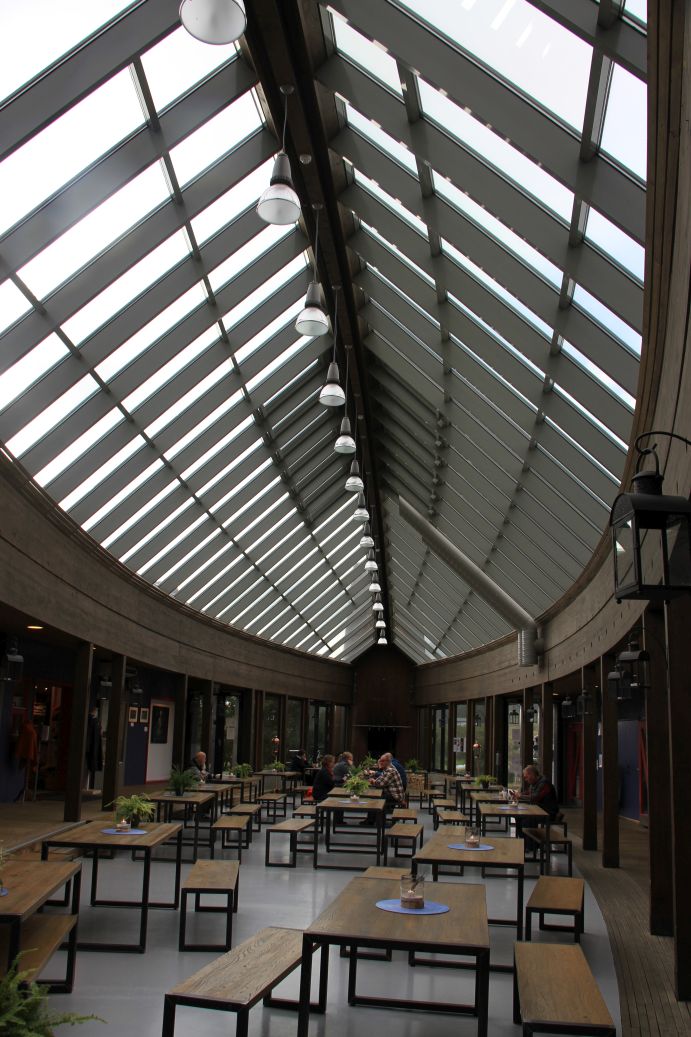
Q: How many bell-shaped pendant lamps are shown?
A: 13